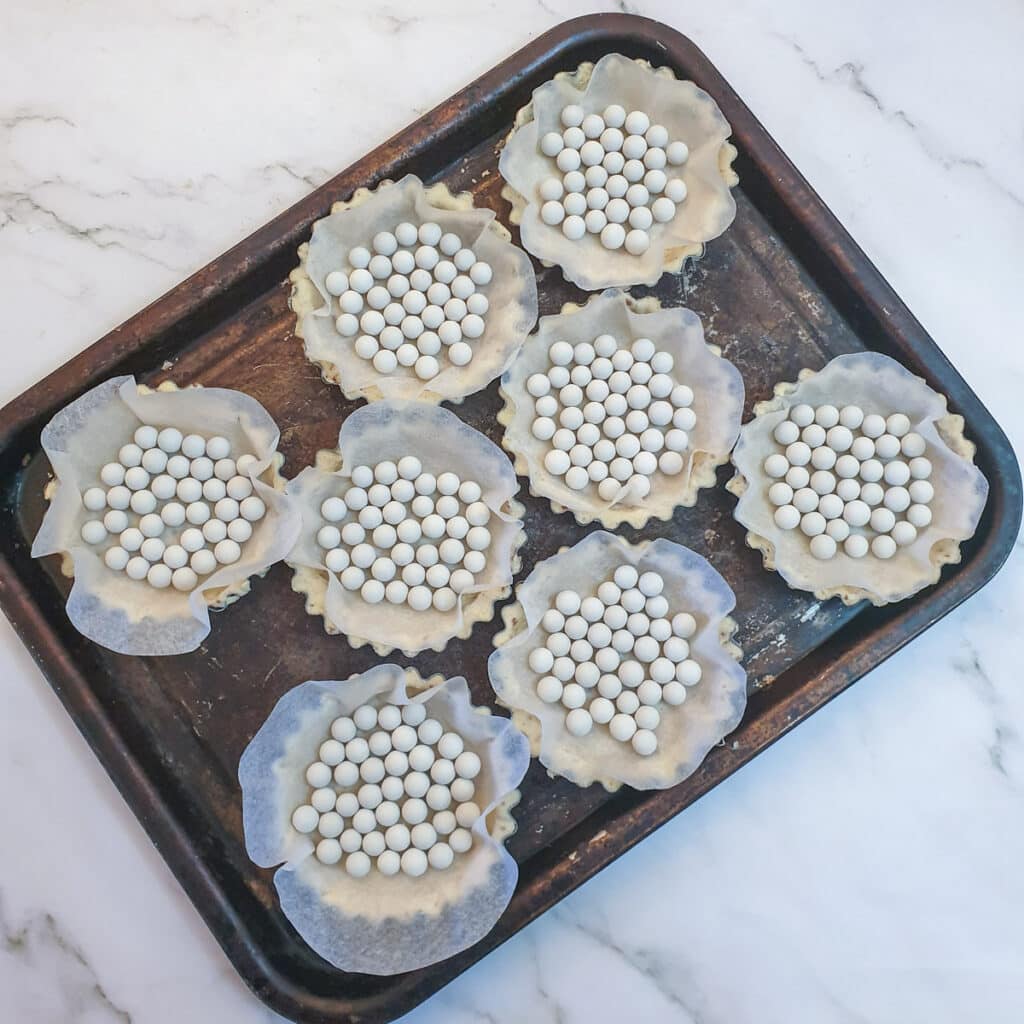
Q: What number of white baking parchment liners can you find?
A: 8